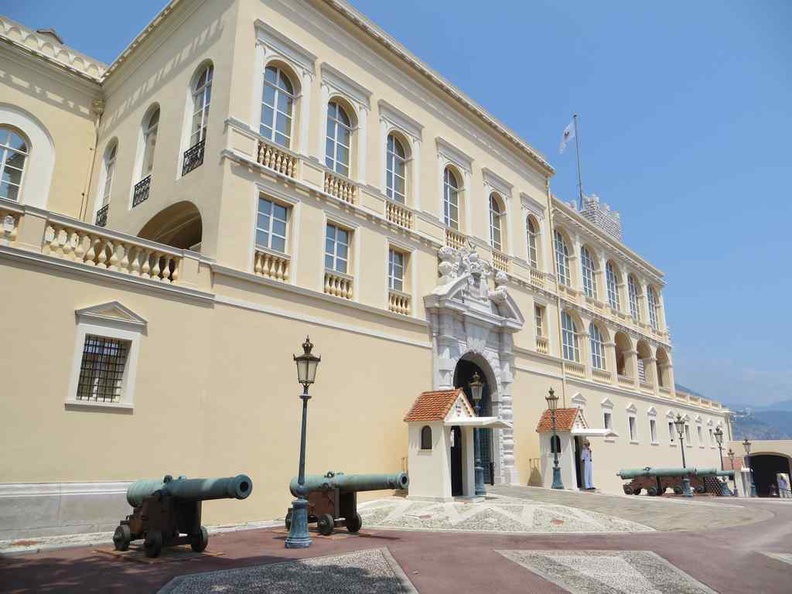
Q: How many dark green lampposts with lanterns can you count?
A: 7